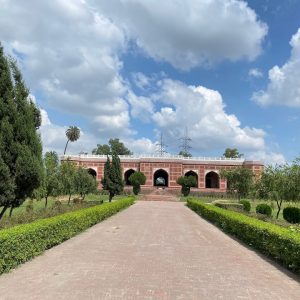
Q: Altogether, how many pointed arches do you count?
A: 5